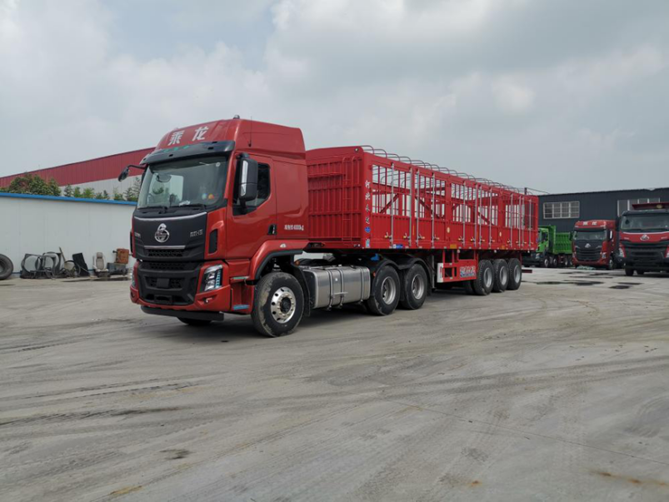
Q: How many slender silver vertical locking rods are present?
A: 12